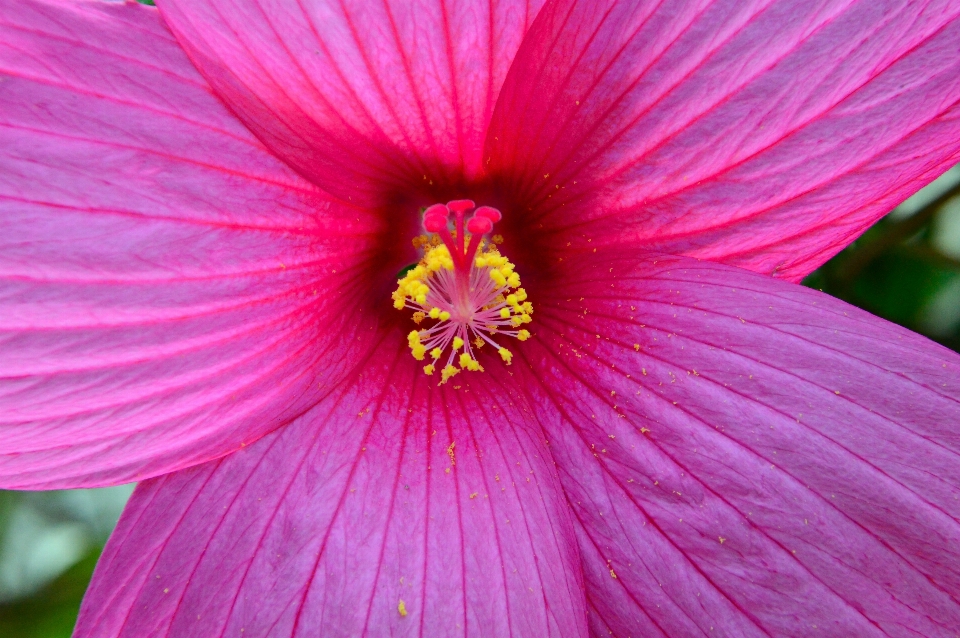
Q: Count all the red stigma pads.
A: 5